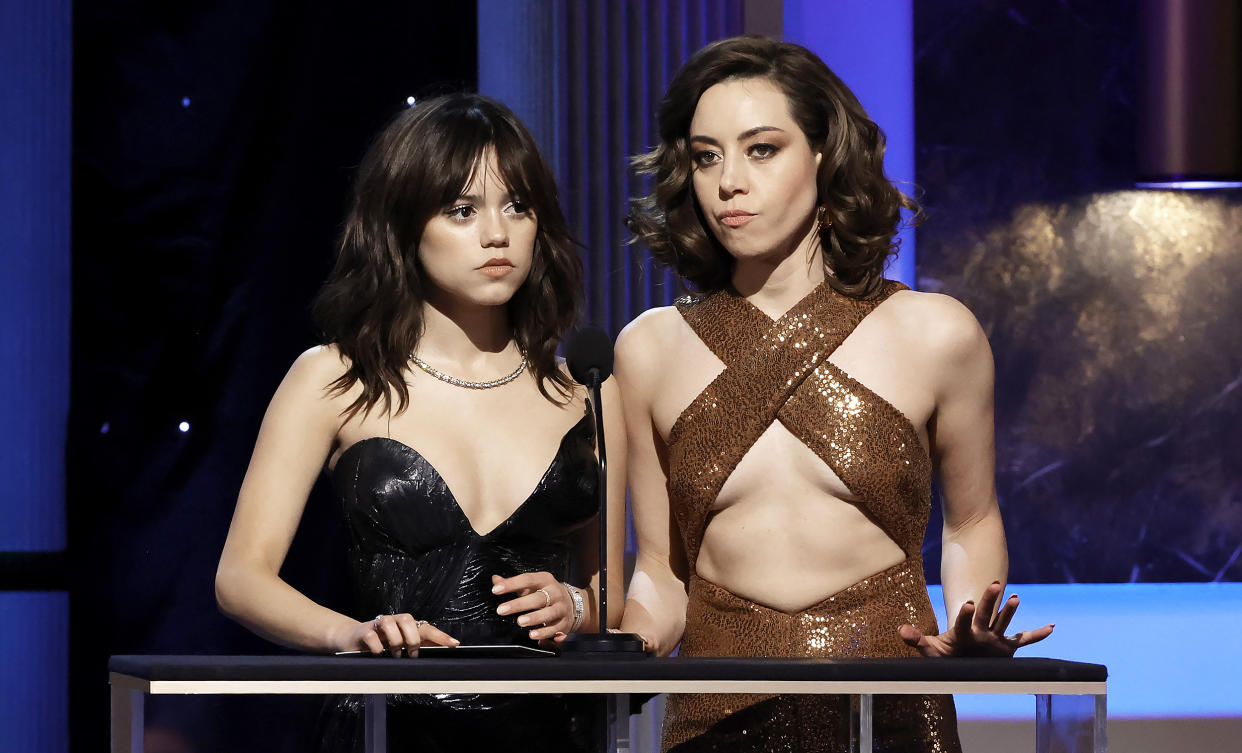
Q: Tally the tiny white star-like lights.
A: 4